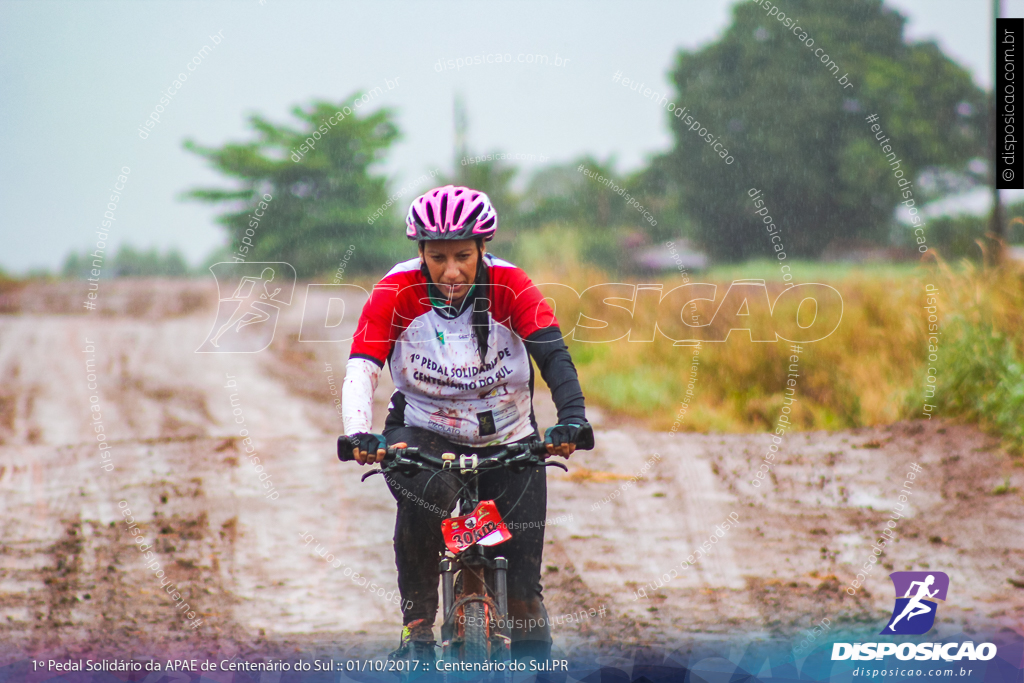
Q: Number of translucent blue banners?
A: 1